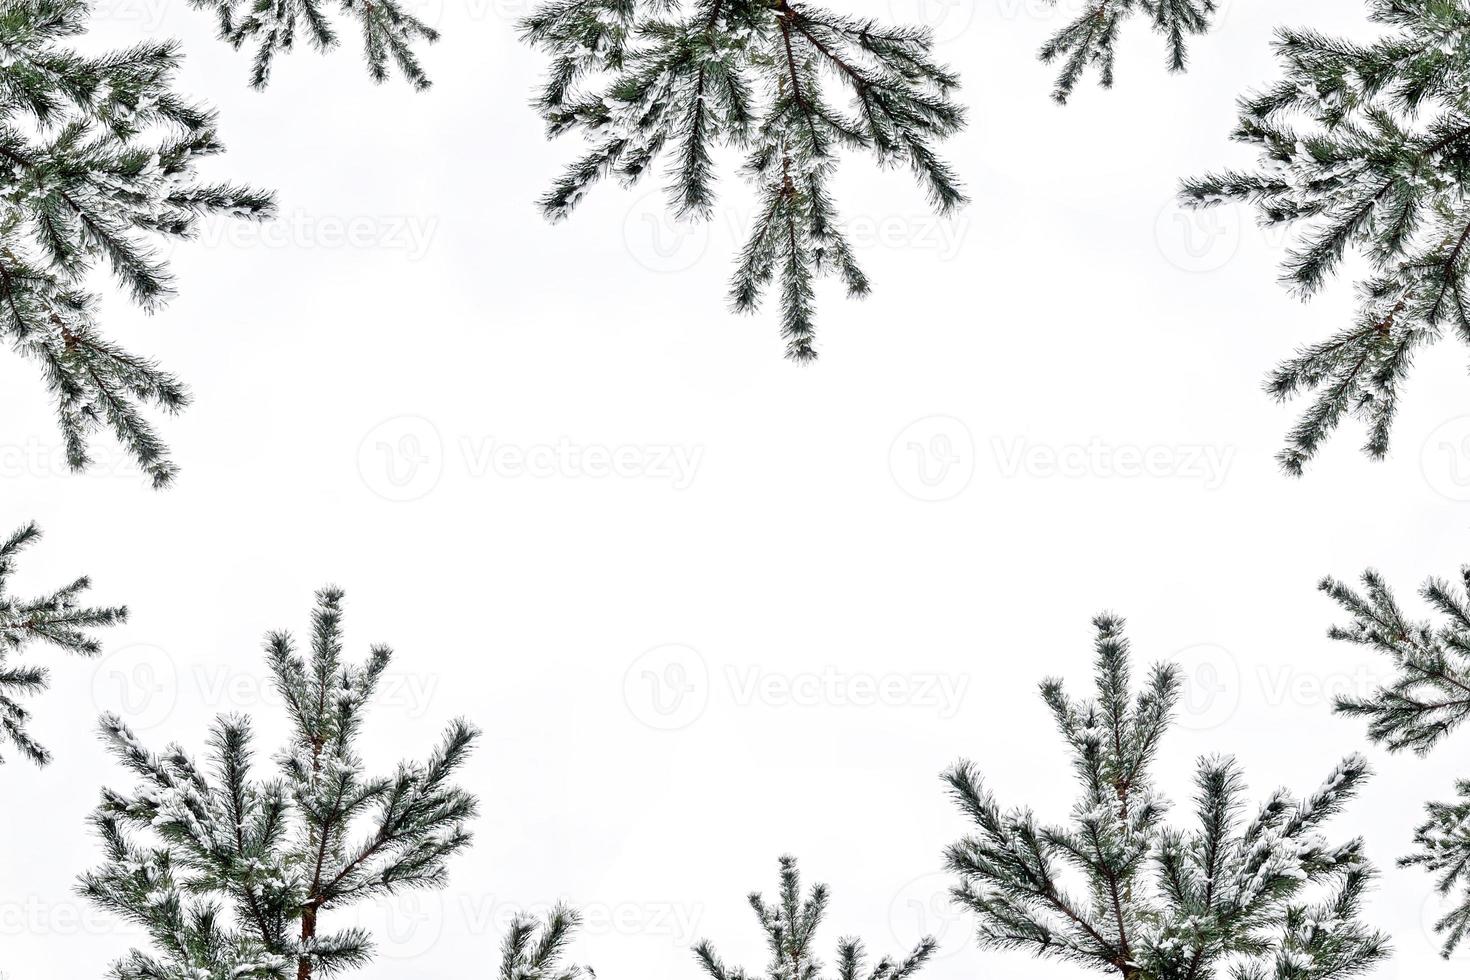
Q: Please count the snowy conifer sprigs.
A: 12